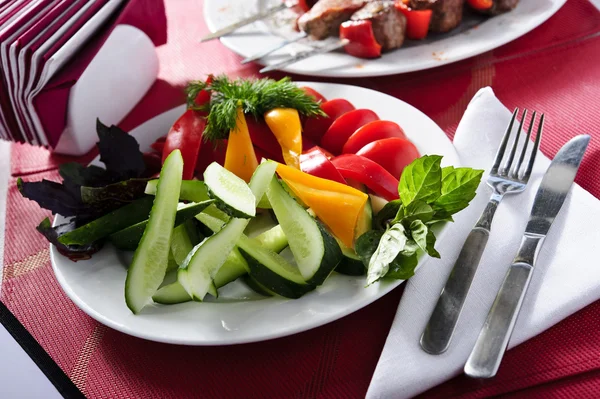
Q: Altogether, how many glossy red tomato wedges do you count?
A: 5